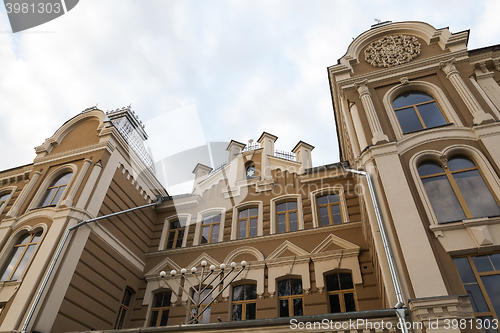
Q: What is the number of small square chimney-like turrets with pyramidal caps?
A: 4